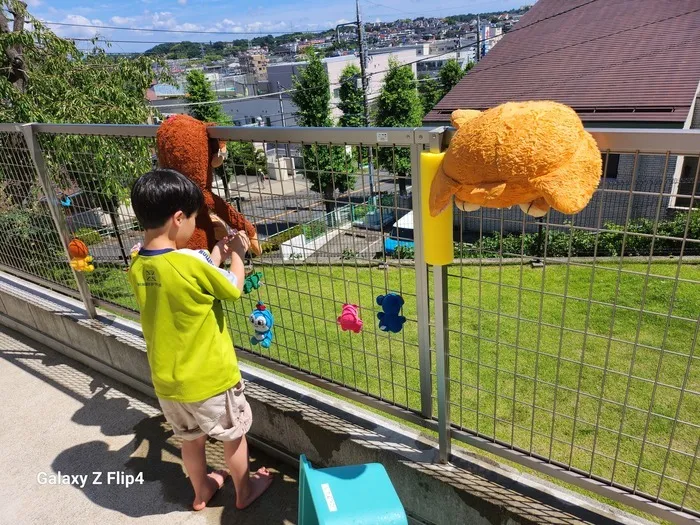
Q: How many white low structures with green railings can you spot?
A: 1